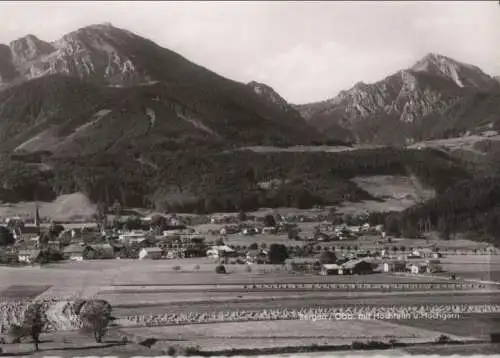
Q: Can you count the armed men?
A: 0